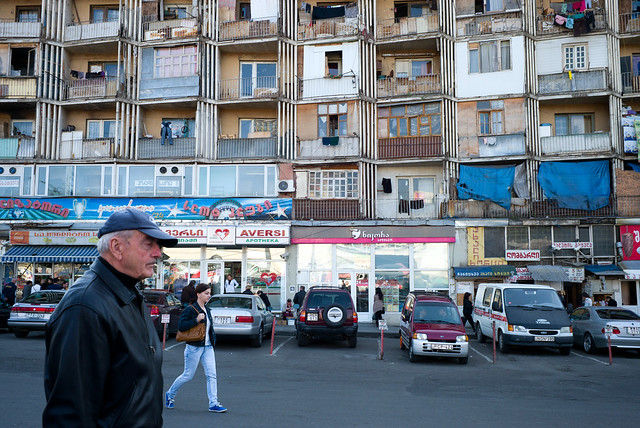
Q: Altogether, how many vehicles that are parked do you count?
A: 8